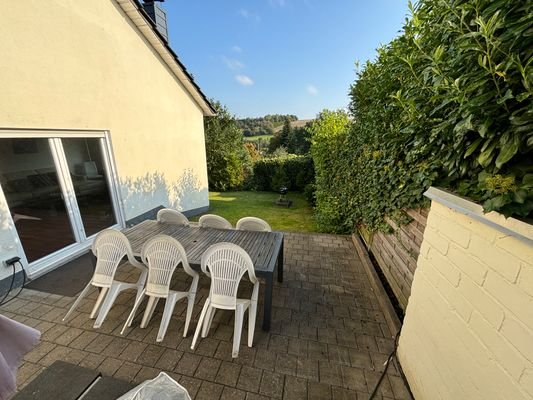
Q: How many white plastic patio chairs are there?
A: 6